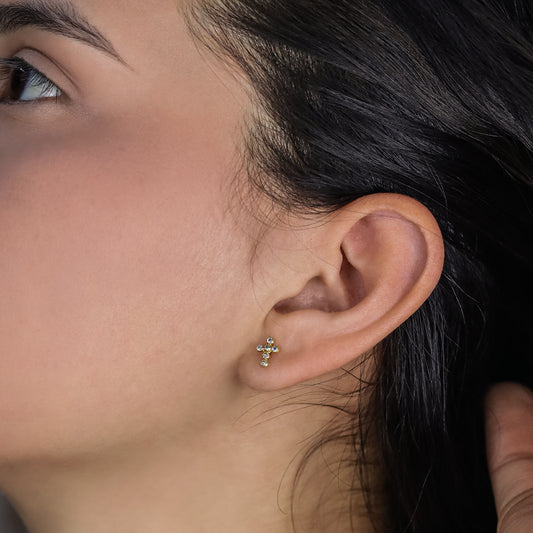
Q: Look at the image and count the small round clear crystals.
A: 6